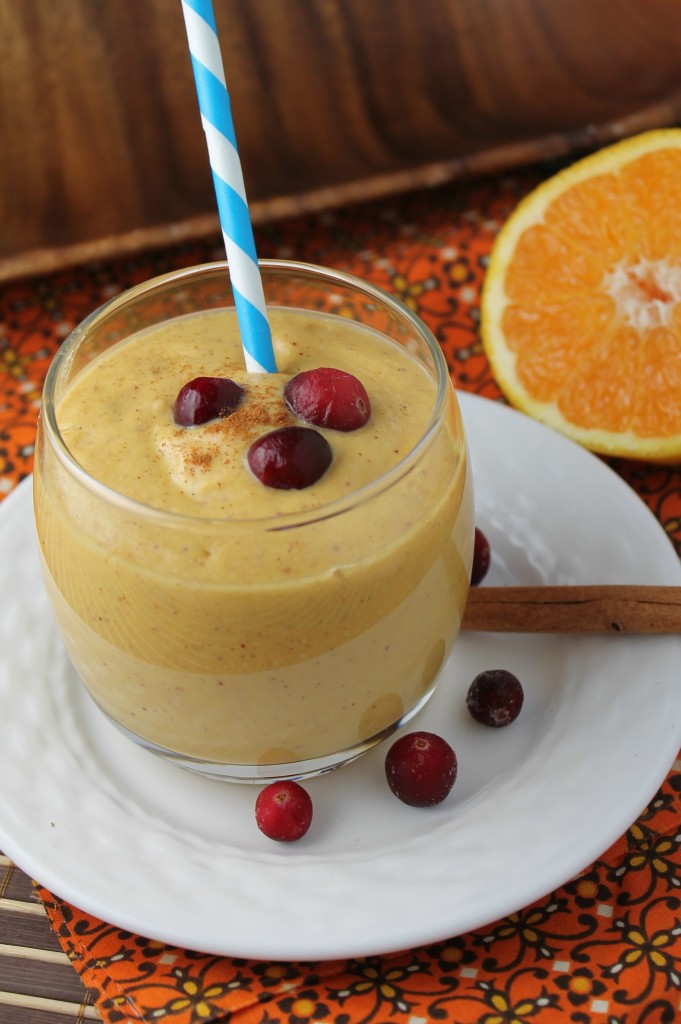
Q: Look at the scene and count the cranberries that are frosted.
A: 3